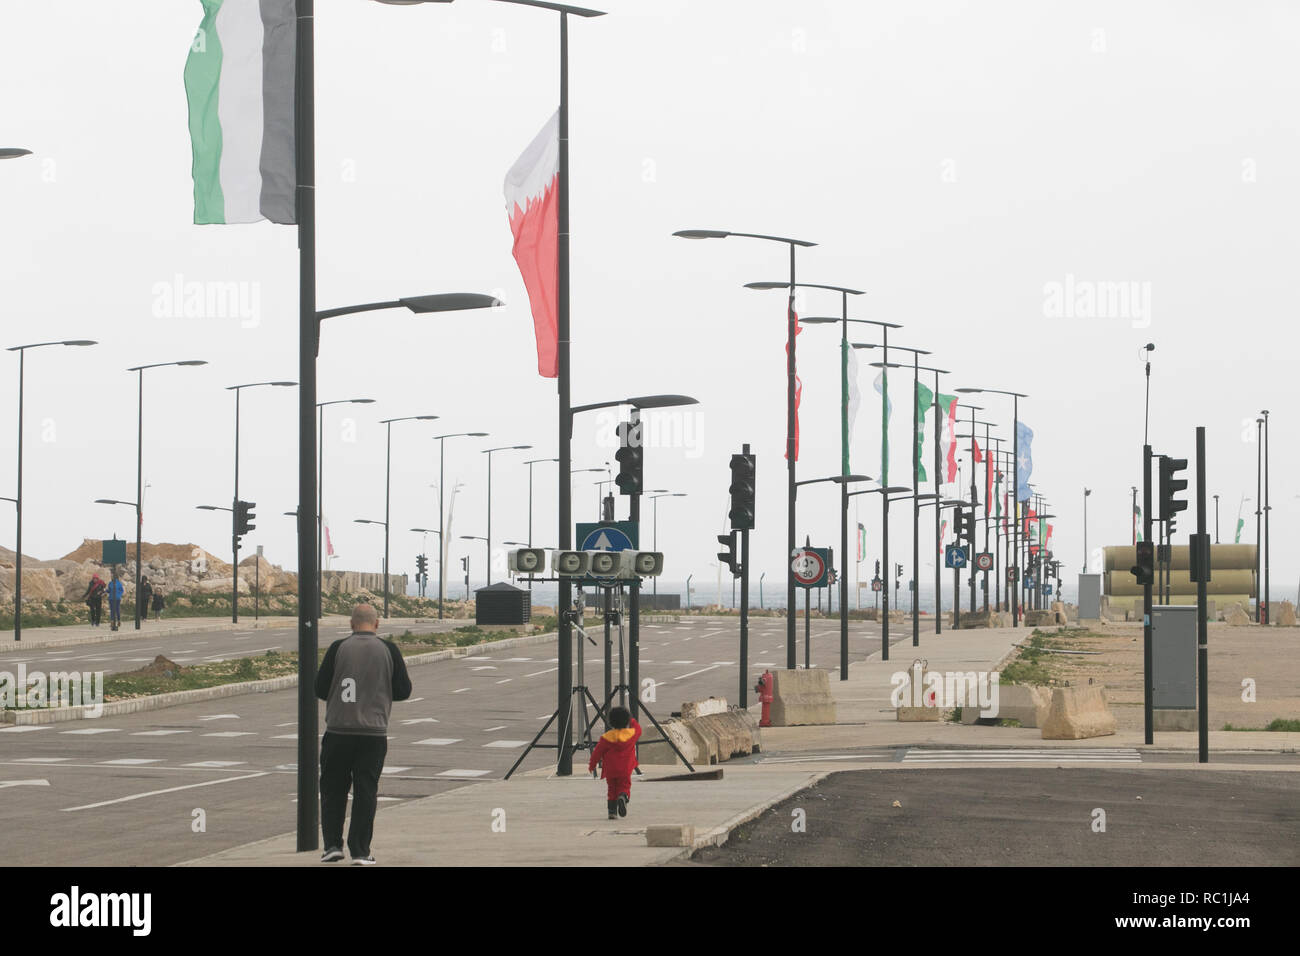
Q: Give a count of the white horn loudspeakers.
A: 4